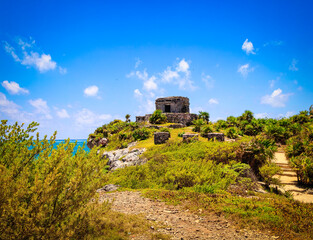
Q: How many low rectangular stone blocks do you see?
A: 3